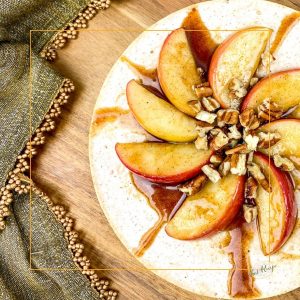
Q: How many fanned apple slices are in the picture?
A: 8